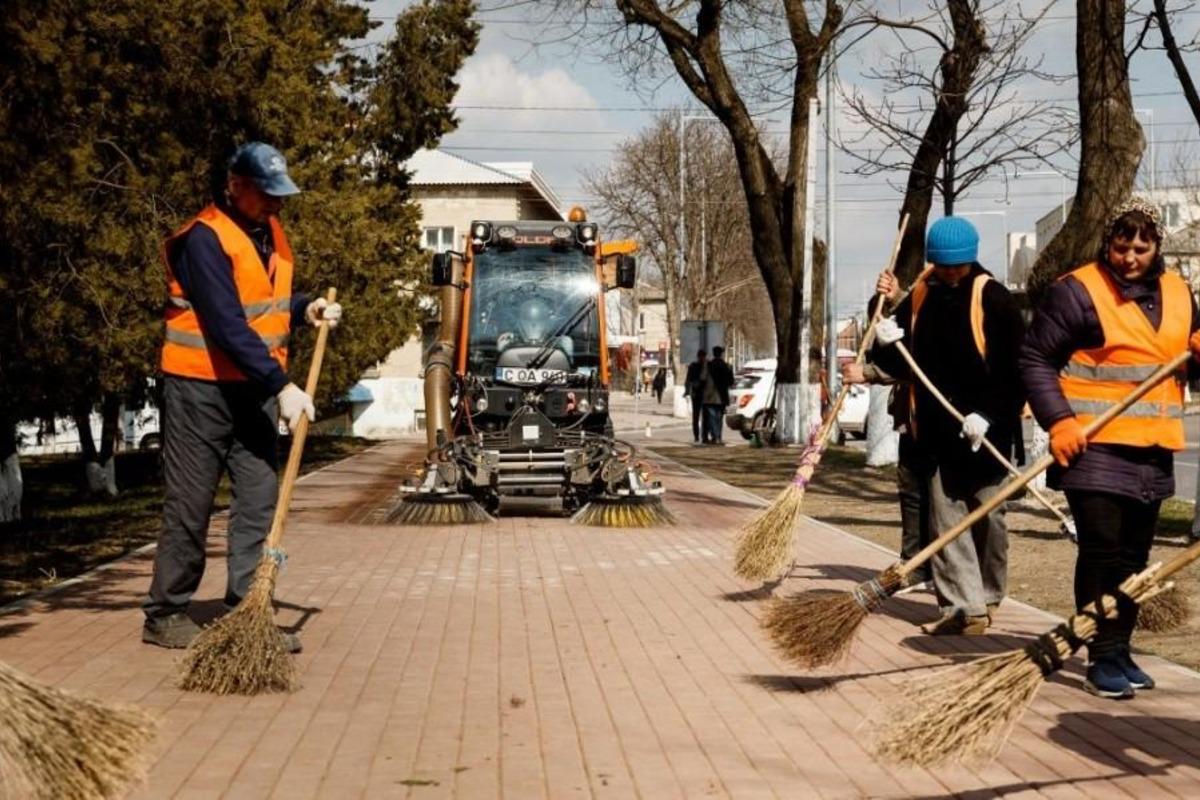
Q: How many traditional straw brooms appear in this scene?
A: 6